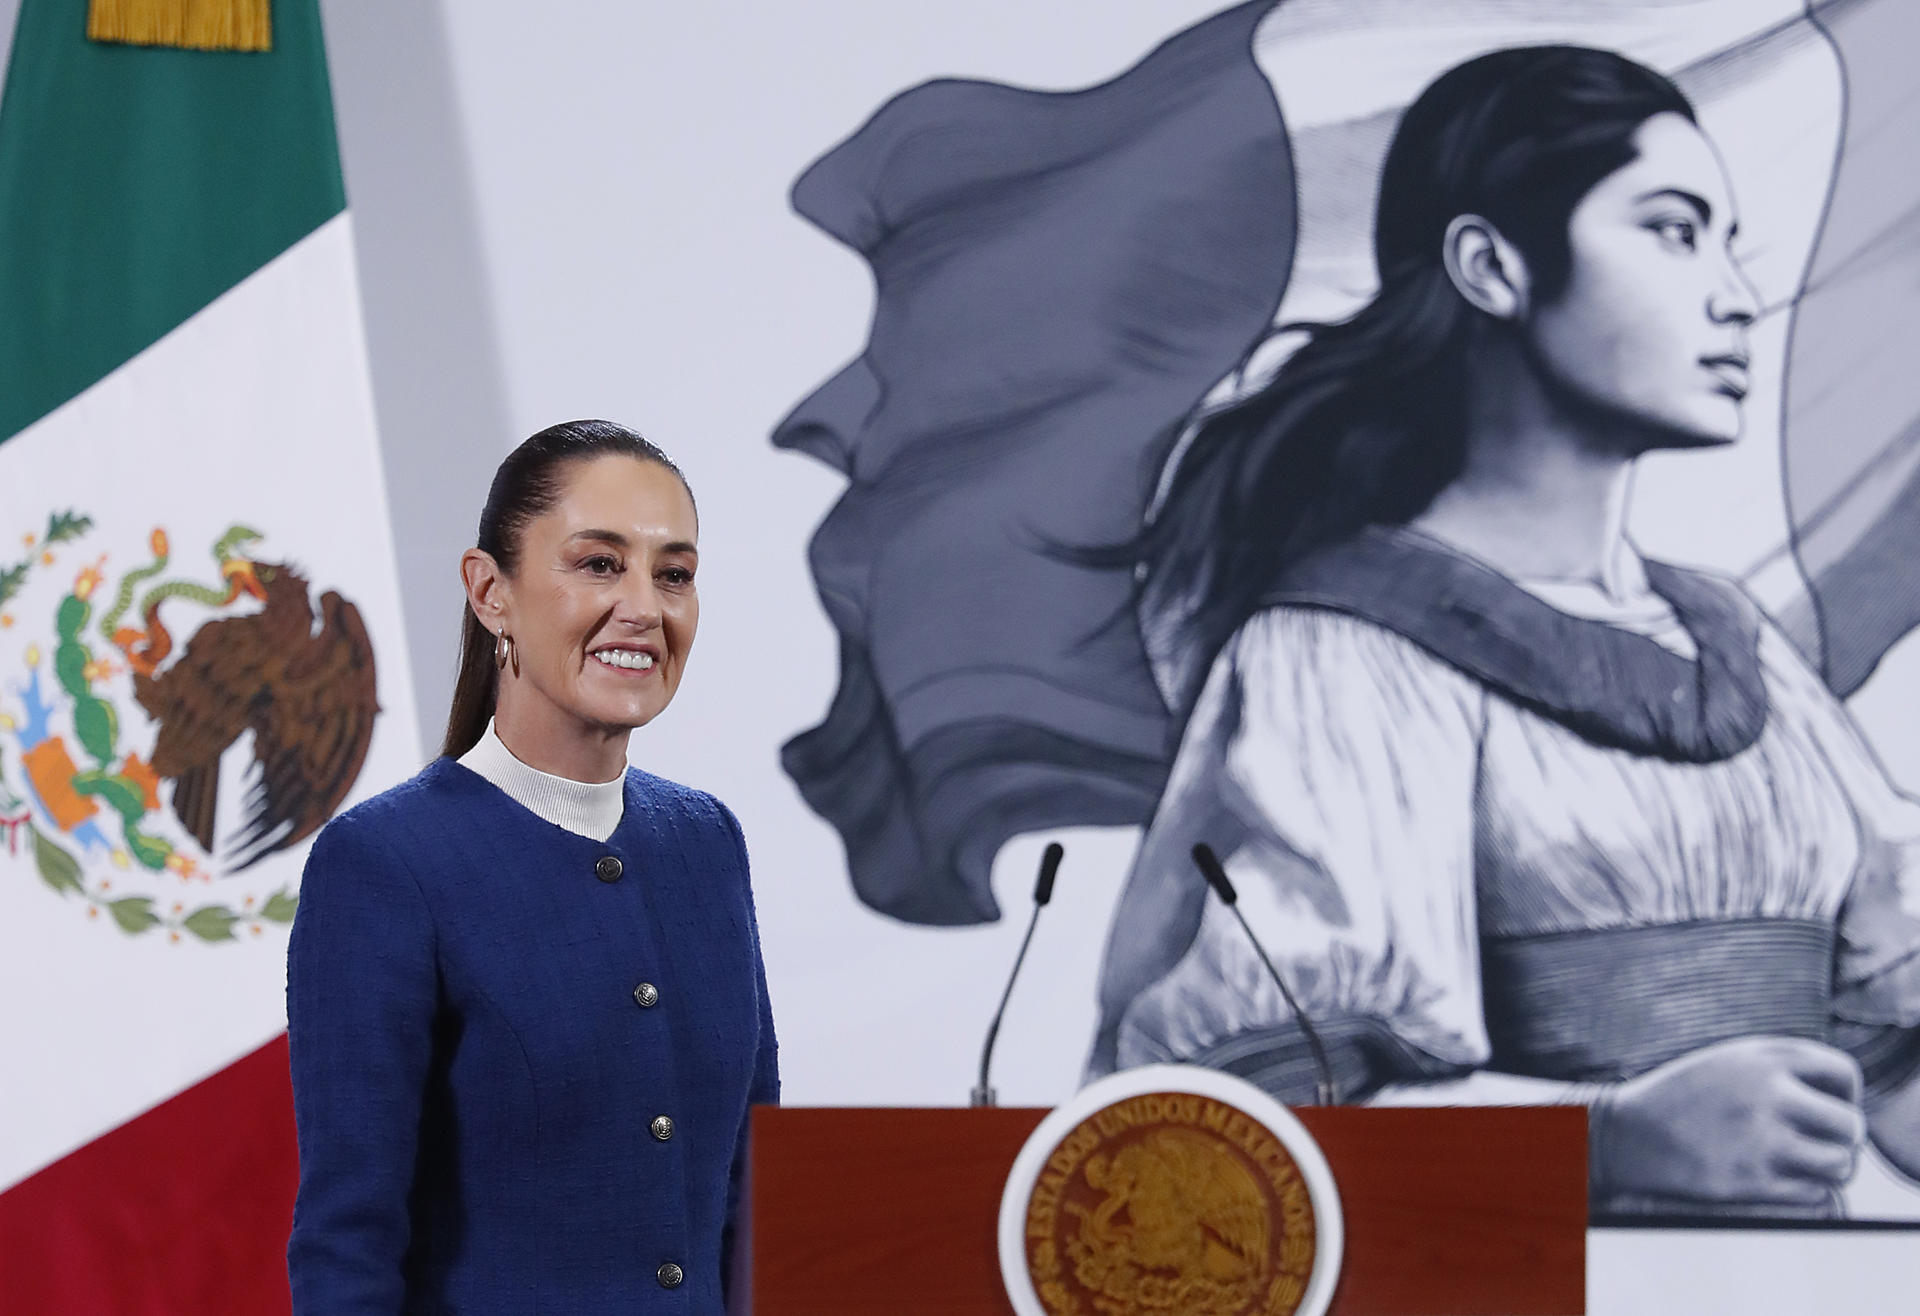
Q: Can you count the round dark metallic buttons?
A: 4